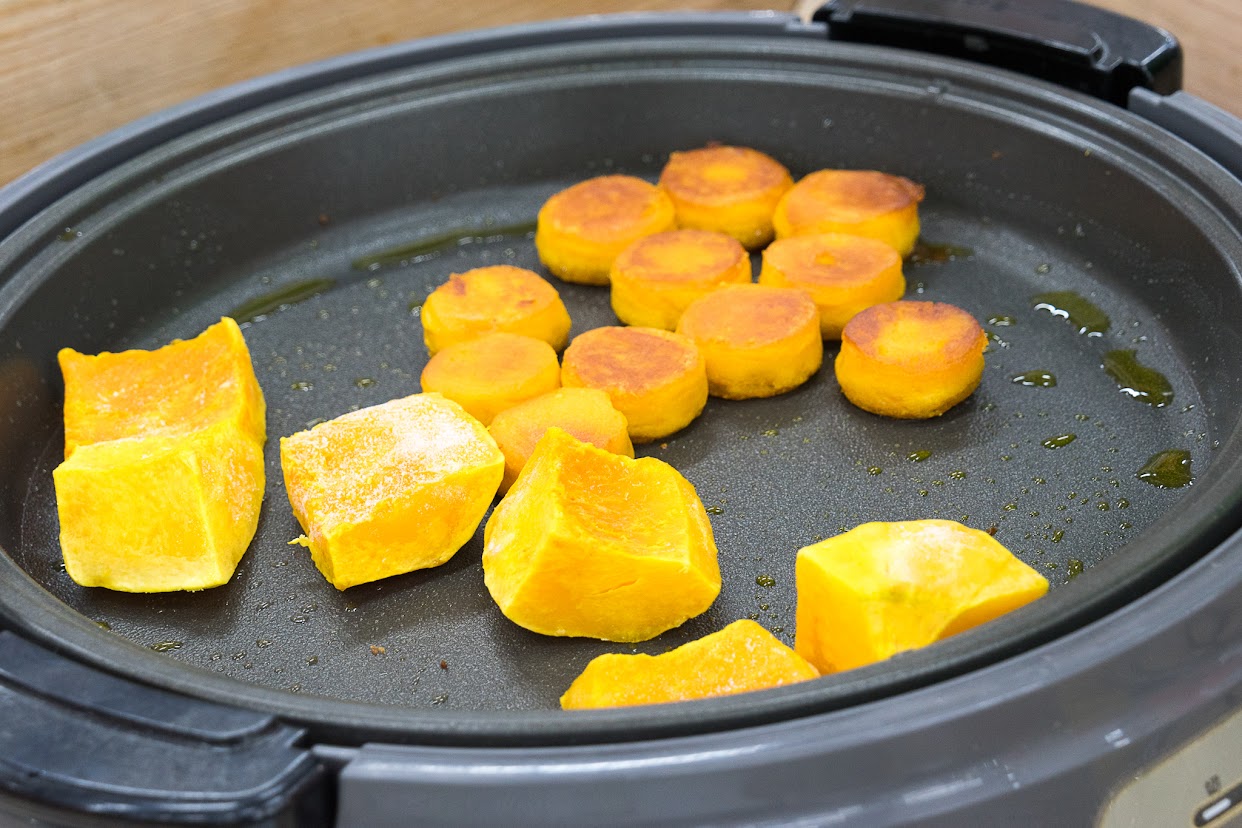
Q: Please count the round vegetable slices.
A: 11